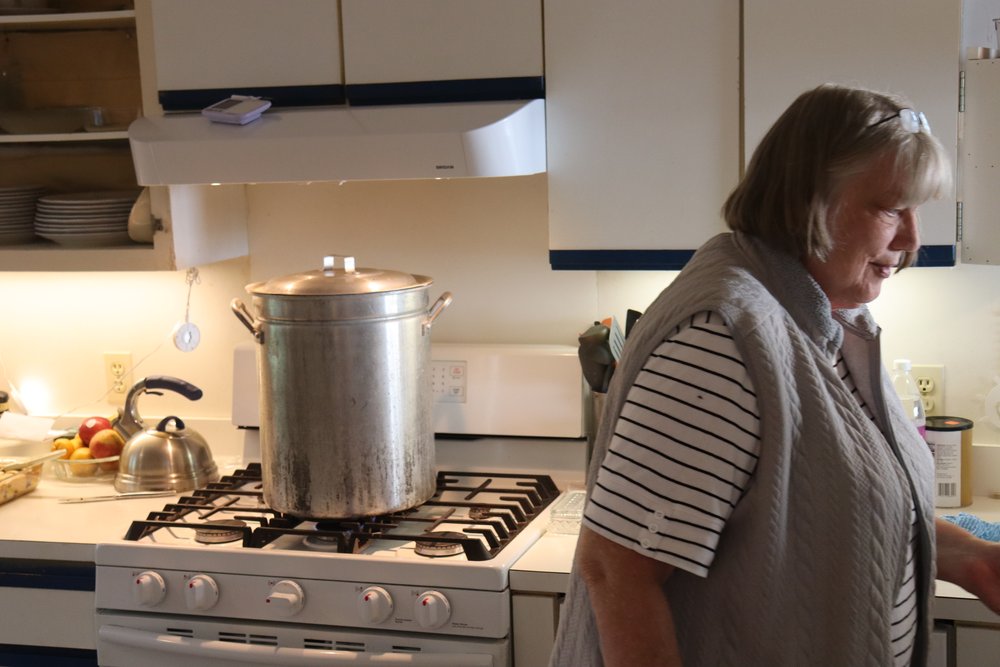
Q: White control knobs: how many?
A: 5